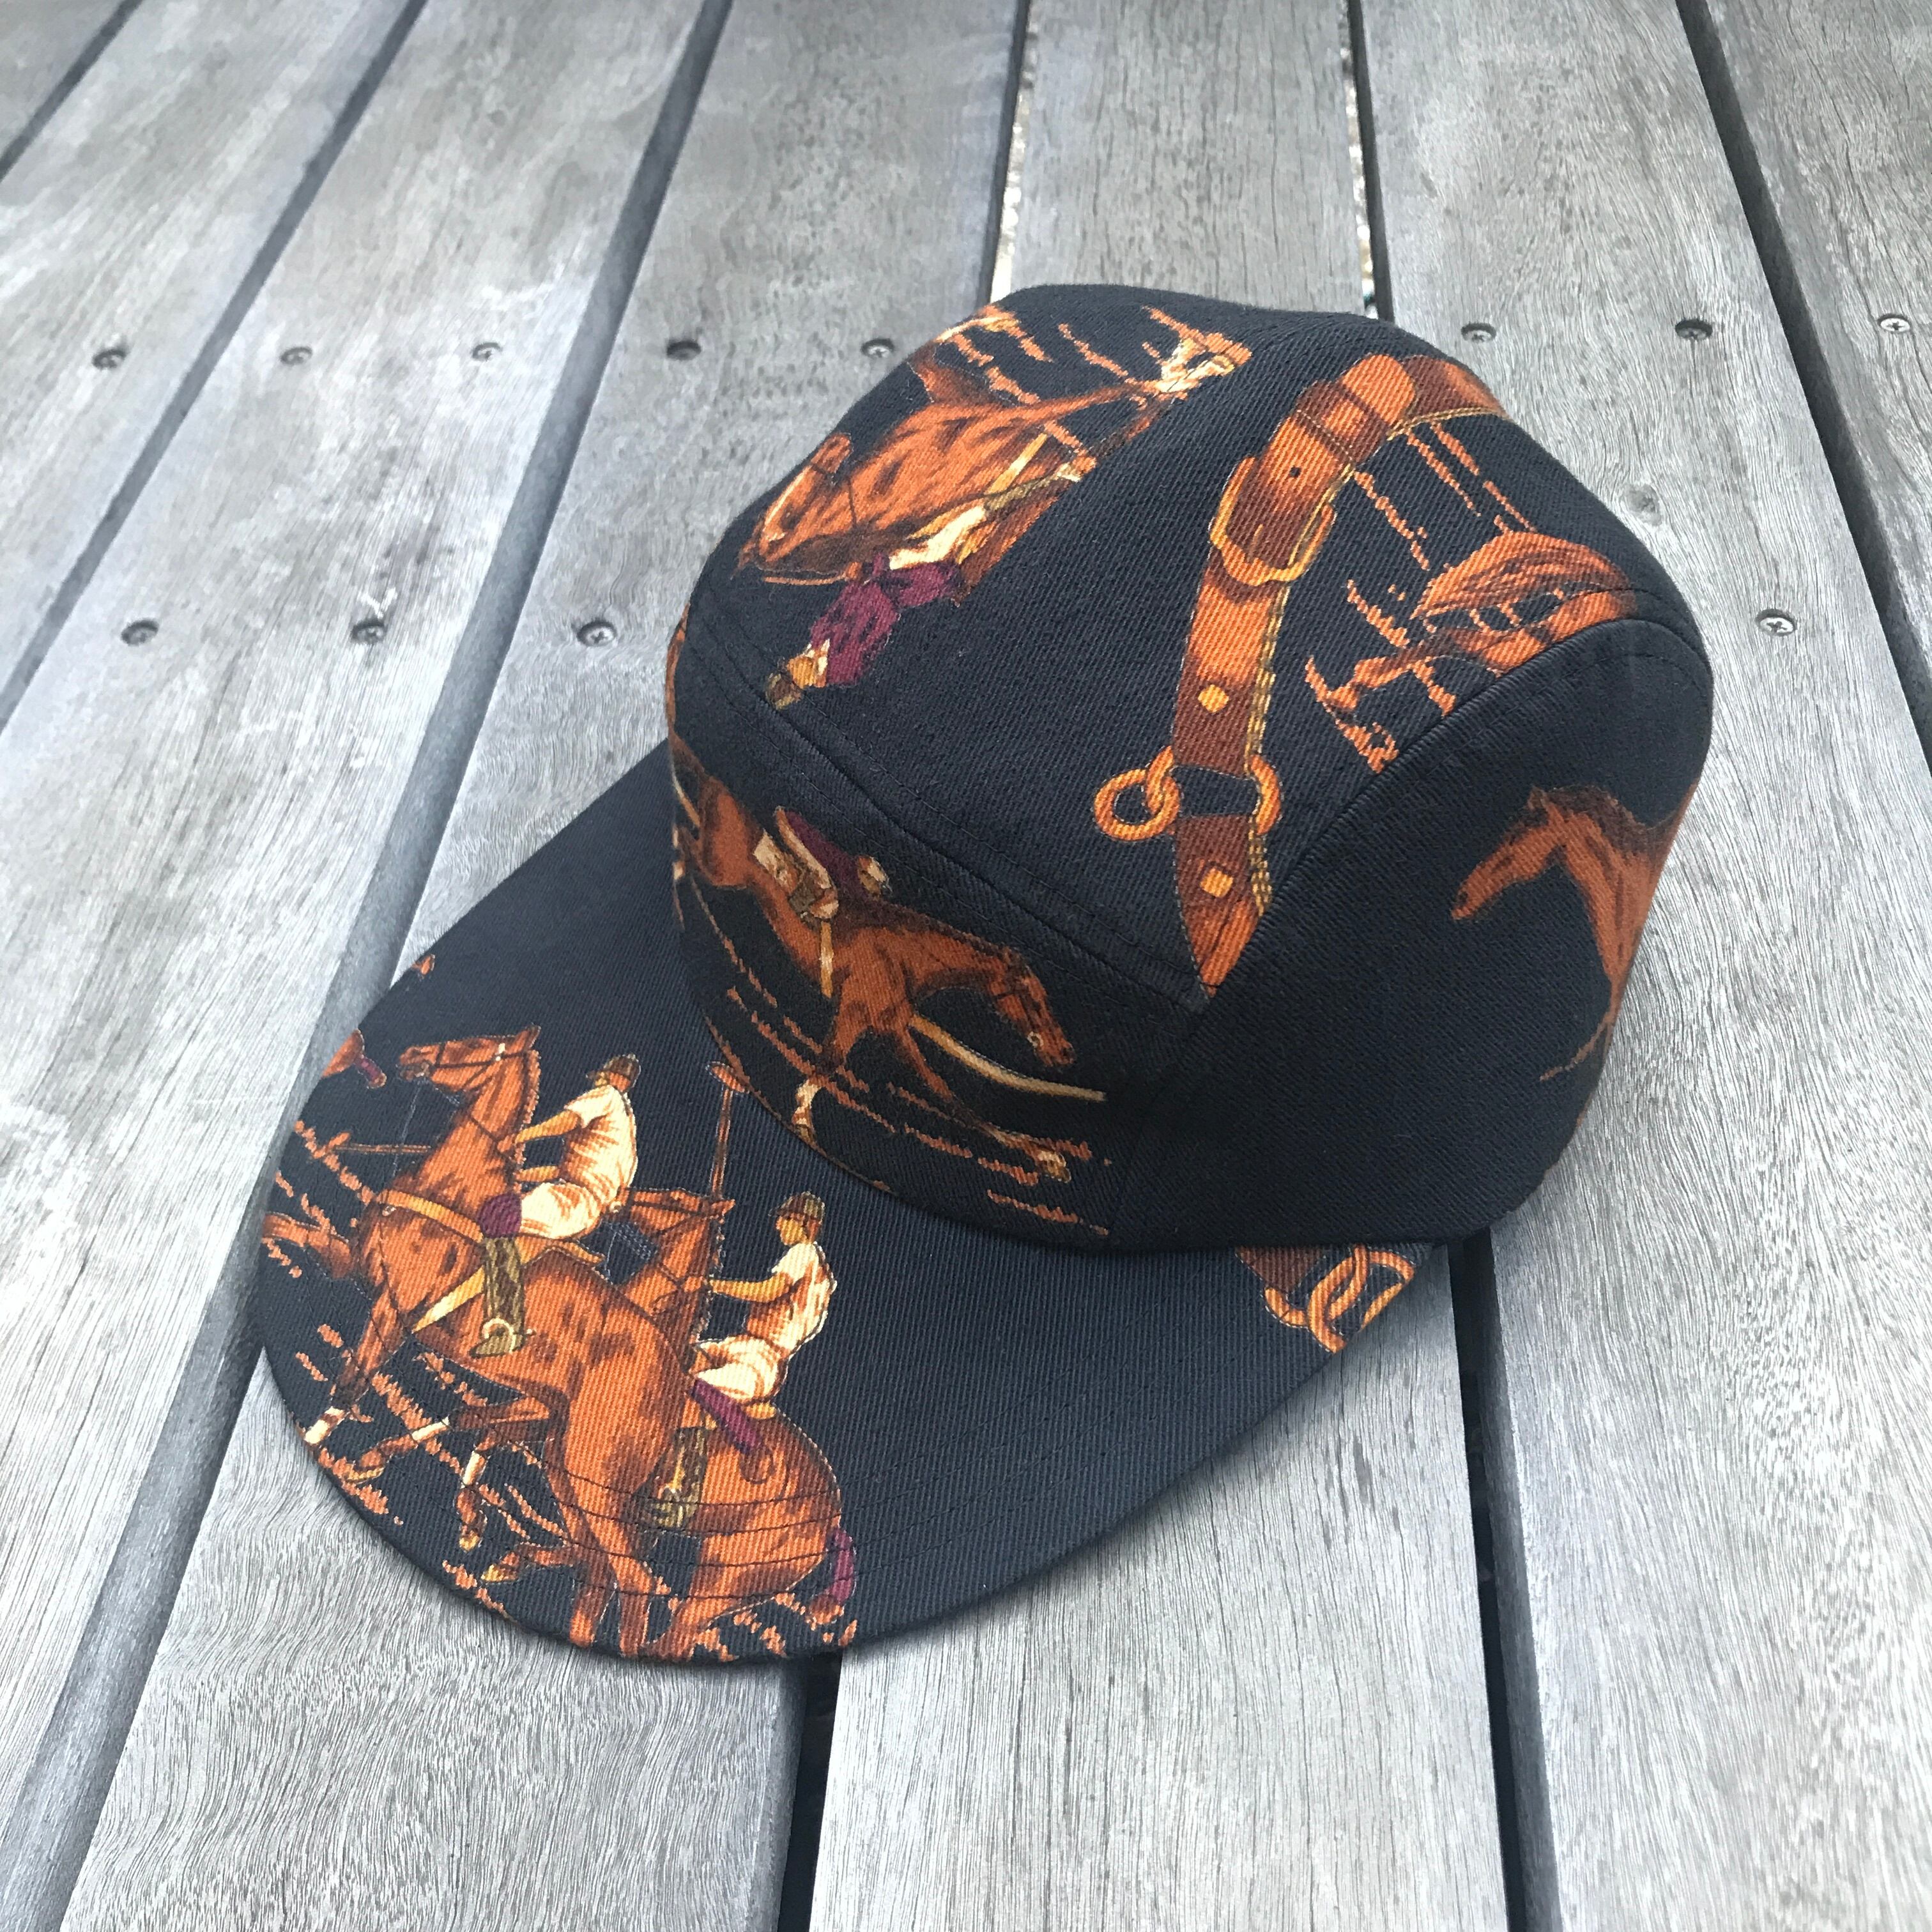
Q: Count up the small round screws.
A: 12